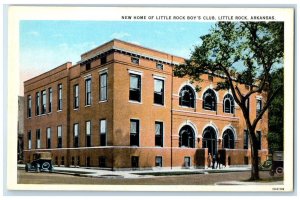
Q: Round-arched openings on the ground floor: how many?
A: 3